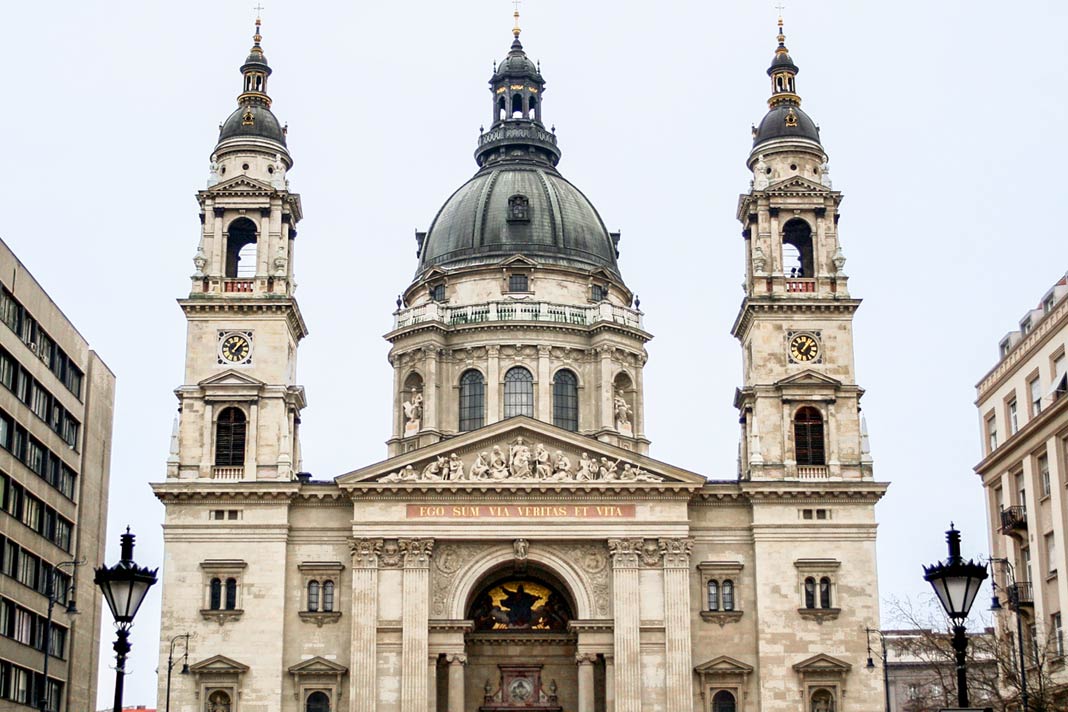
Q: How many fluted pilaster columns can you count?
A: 4